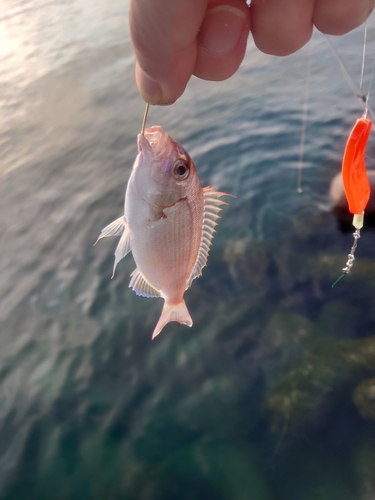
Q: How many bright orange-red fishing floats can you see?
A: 1